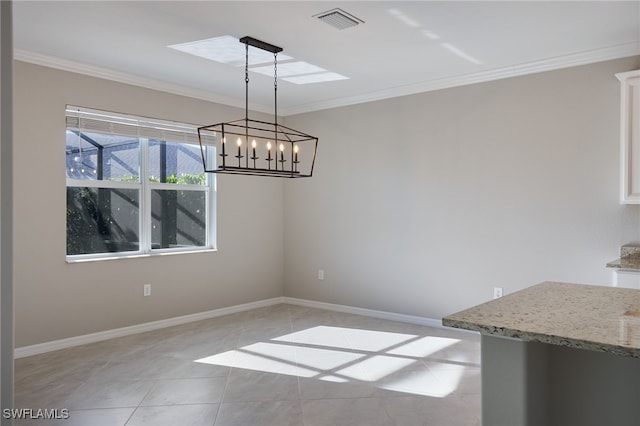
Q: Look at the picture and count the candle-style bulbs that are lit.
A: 6